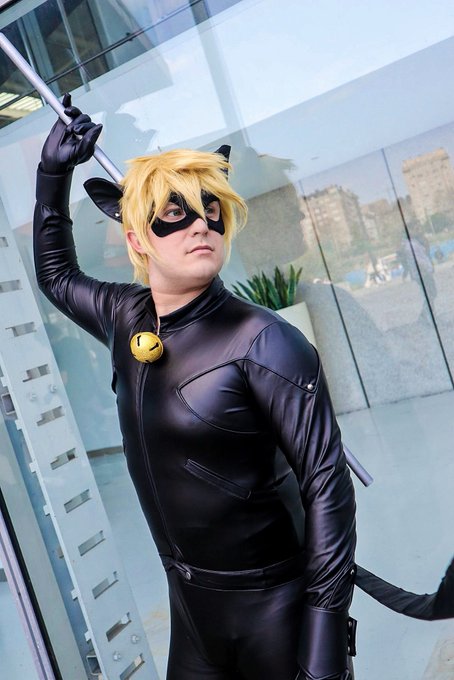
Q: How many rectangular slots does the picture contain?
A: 11